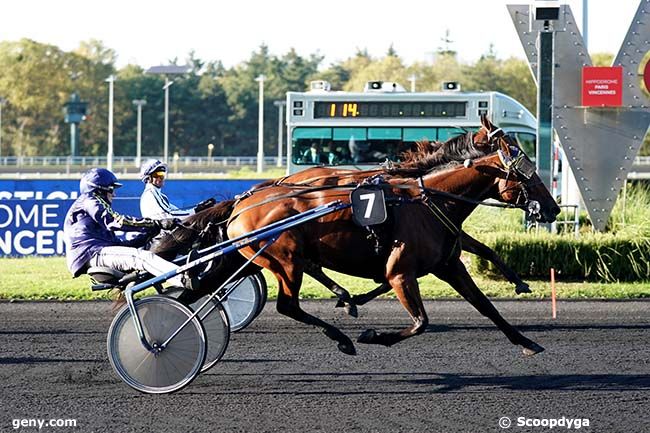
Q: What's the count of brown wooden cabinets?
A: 0